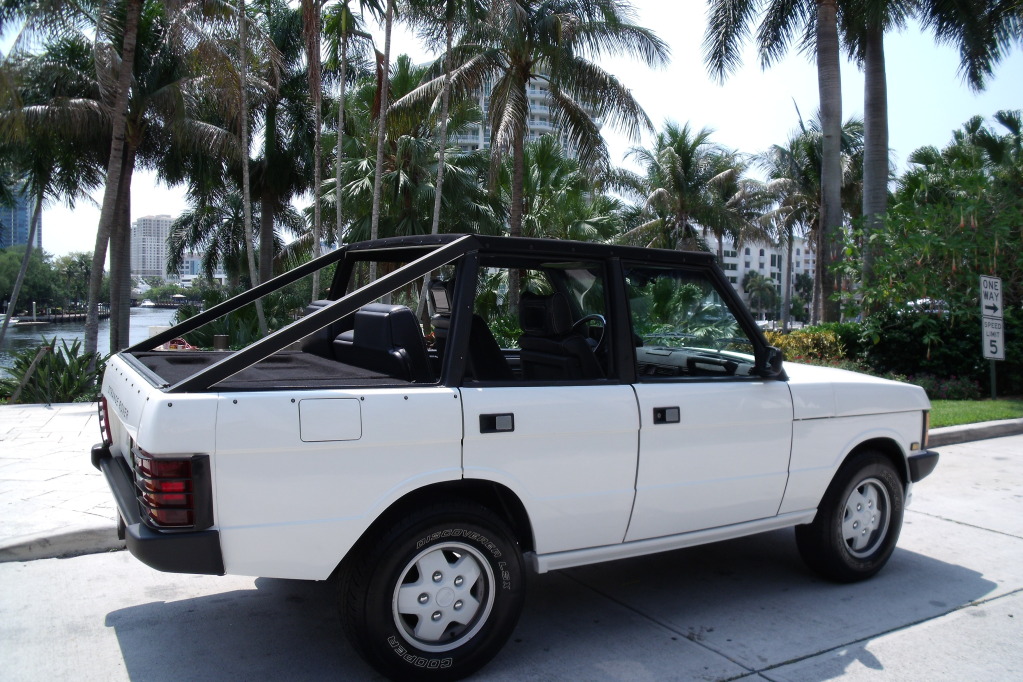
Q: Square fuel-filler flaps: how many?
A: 1